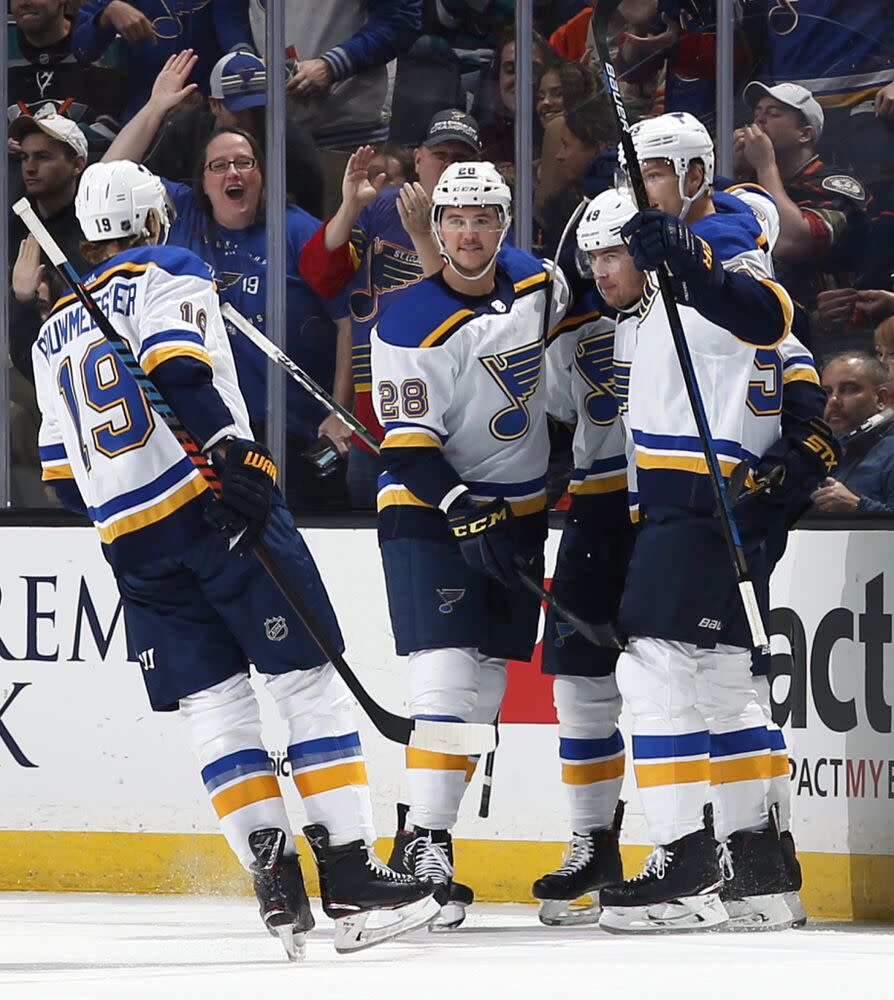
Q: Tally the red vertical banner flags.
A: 0